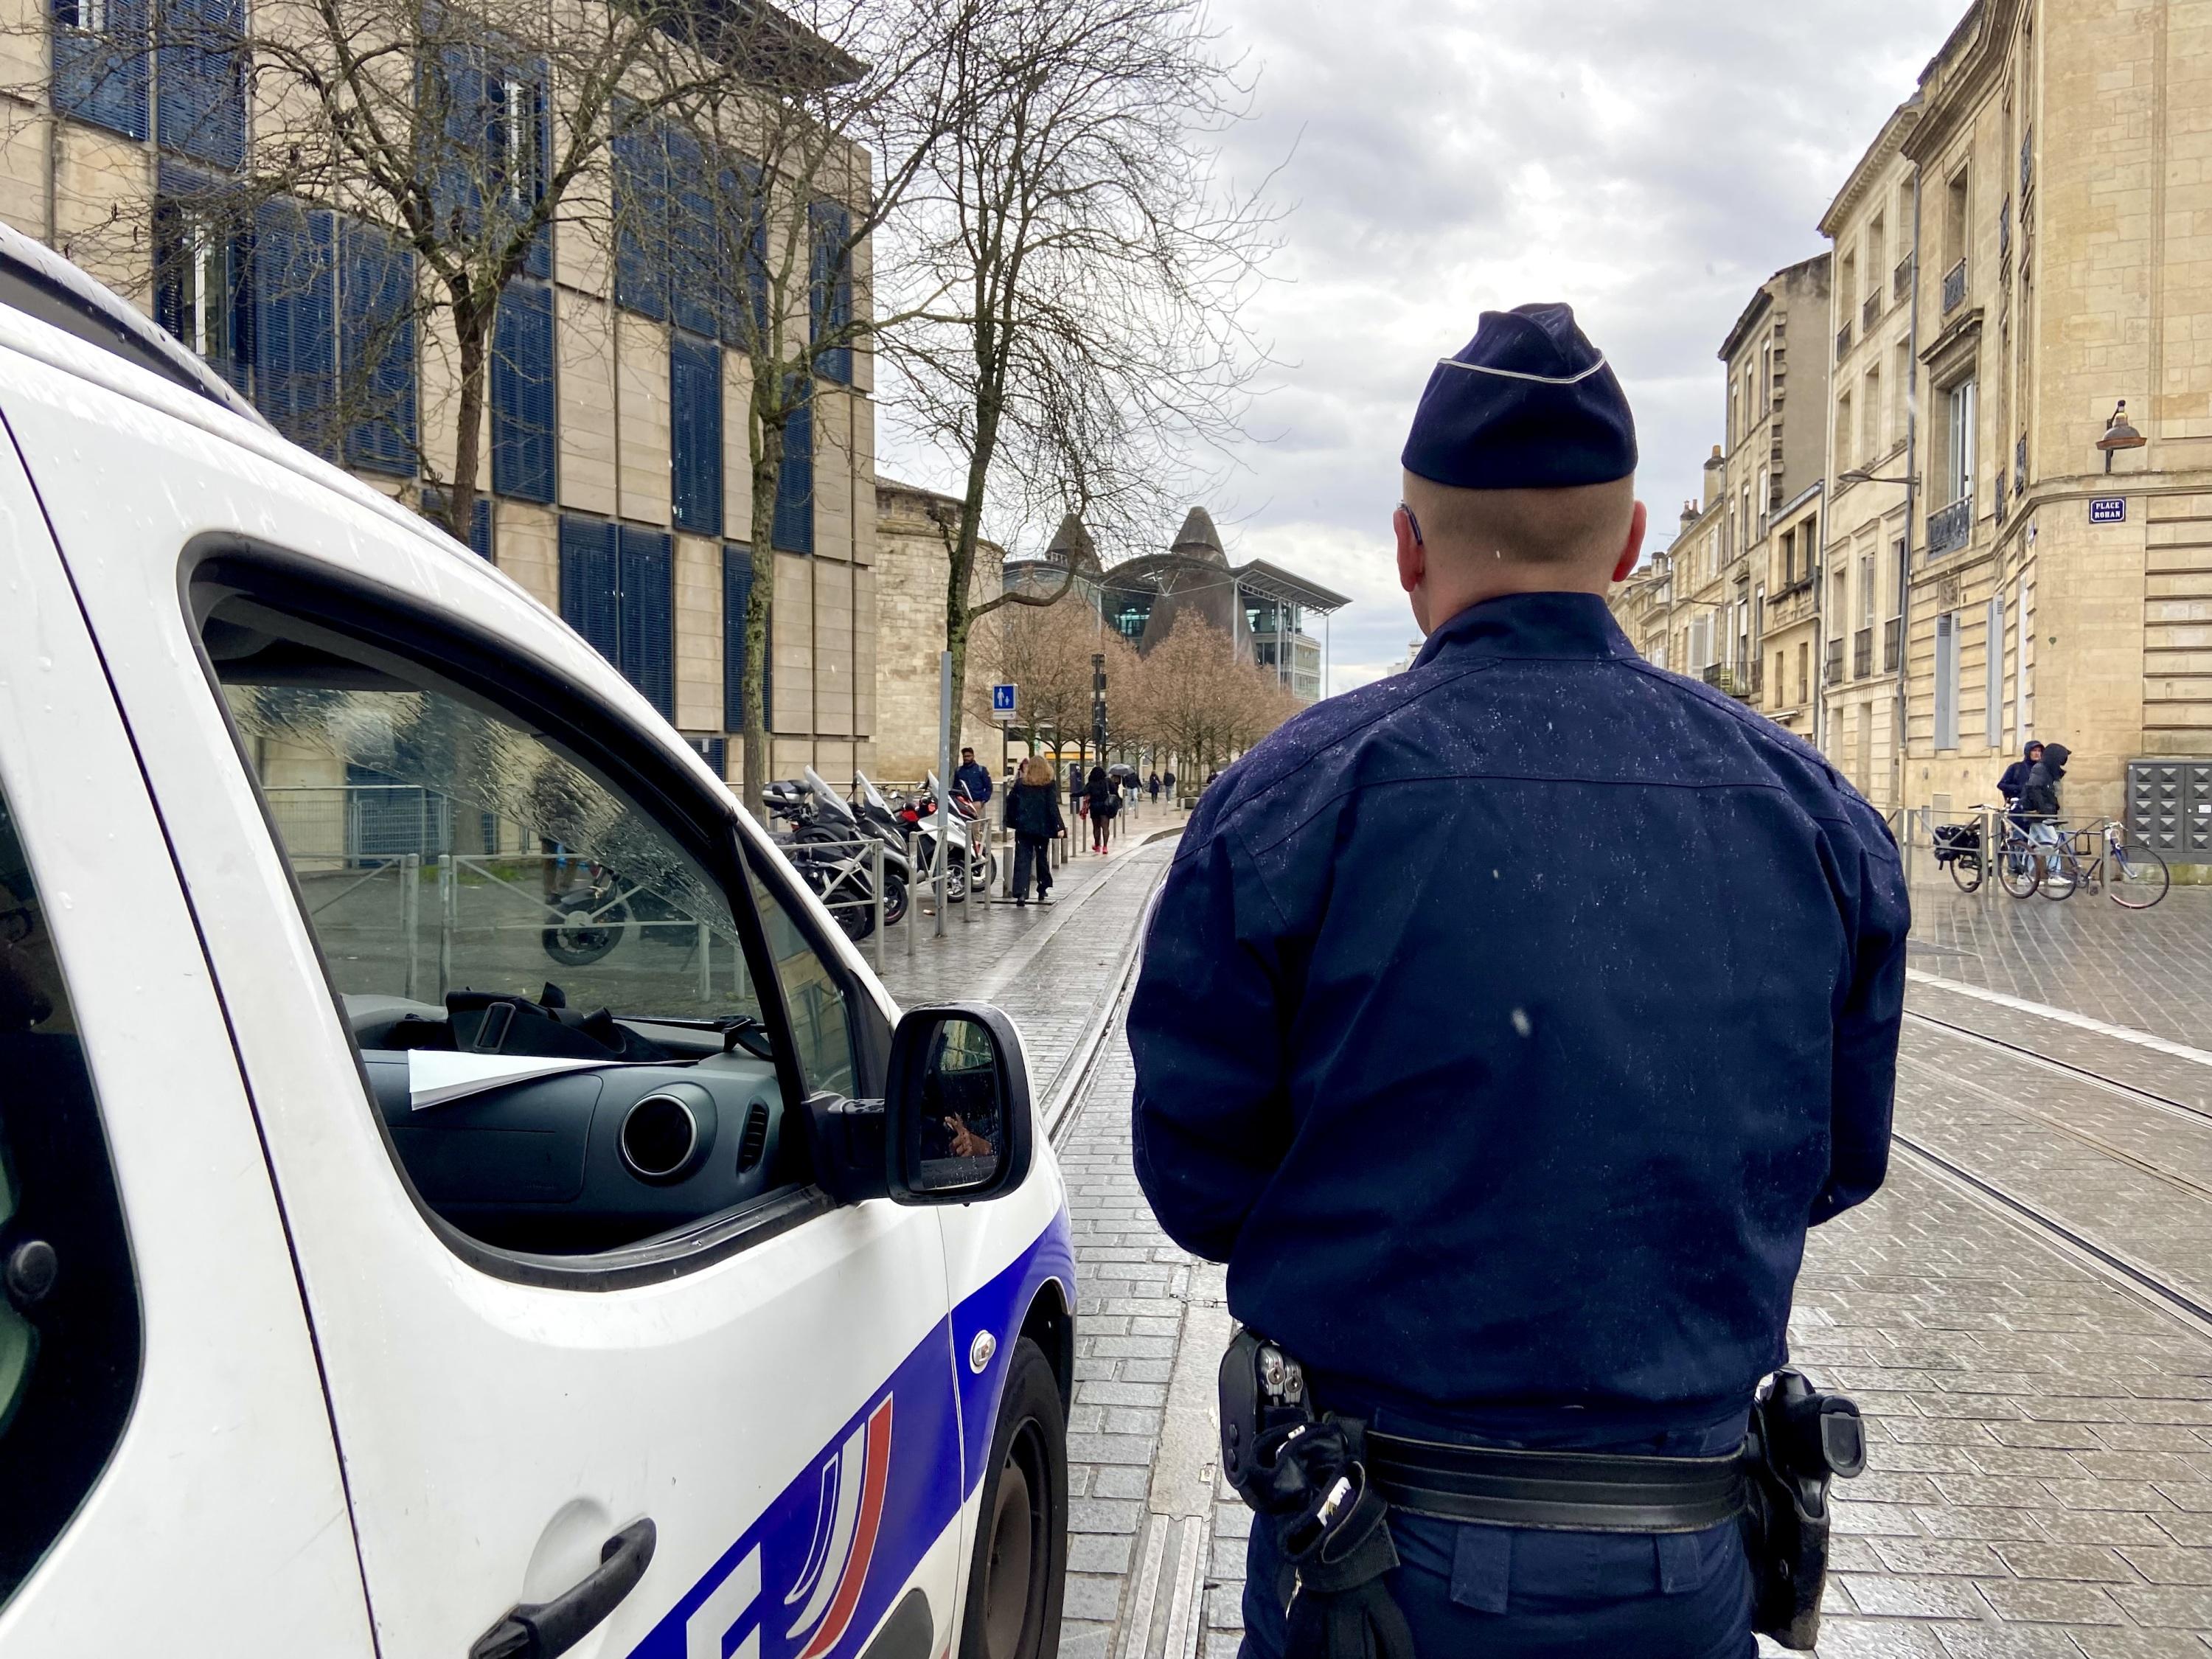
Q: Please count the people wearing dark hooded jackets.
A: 2